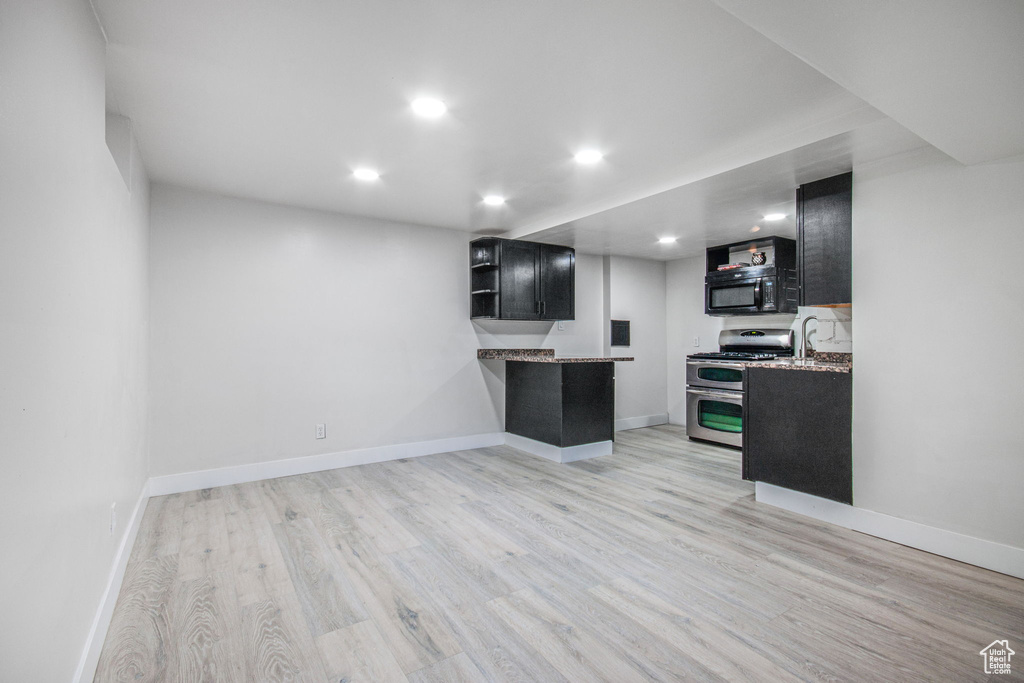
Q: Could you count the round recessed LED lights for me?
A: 6